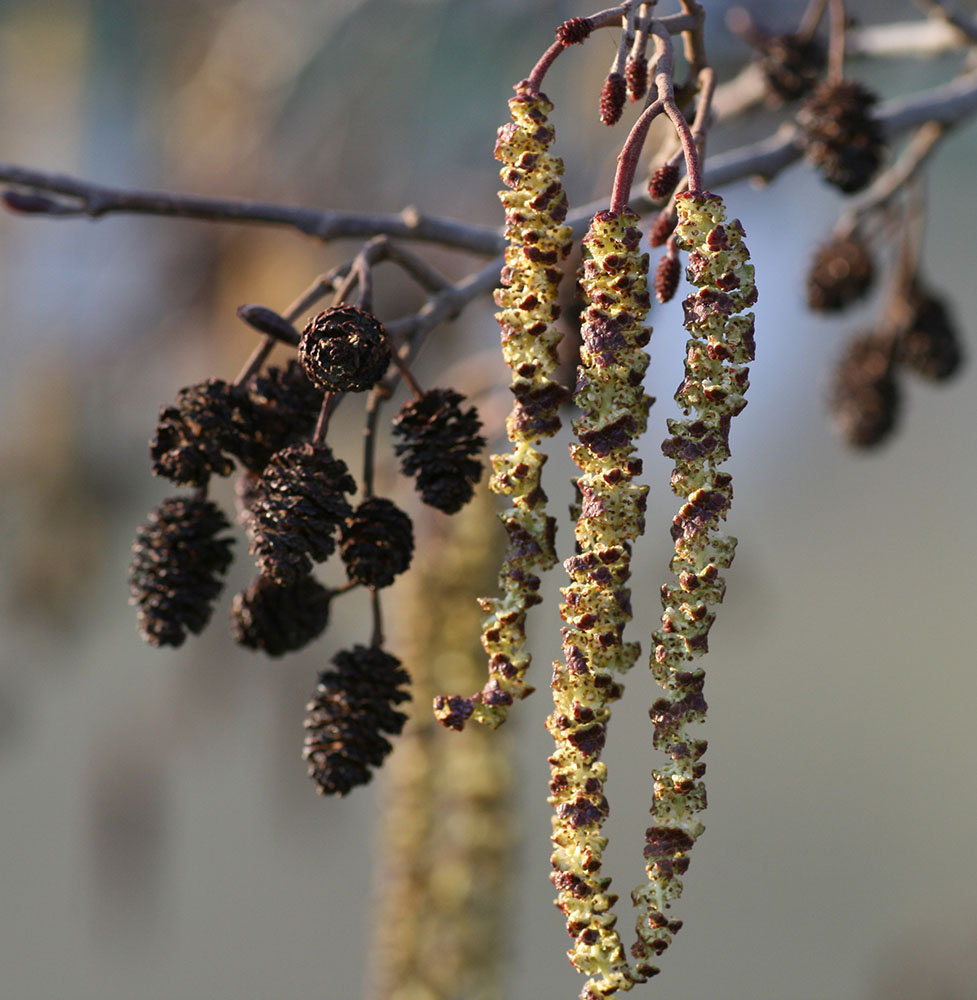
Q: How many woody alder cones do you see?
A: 14